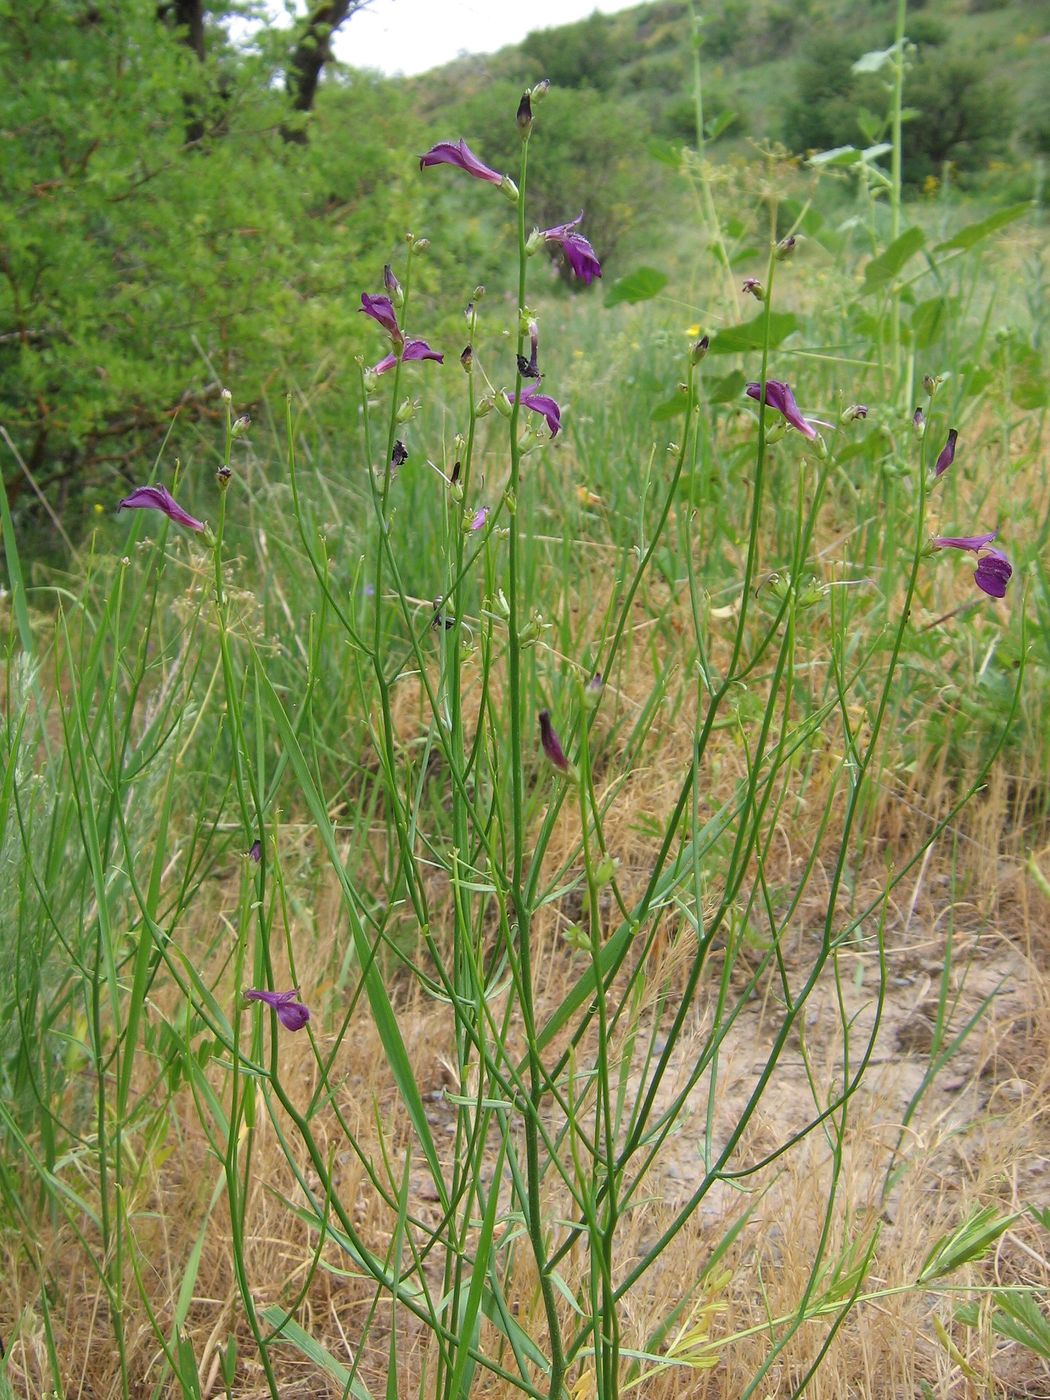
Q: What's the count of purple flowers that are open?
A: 9